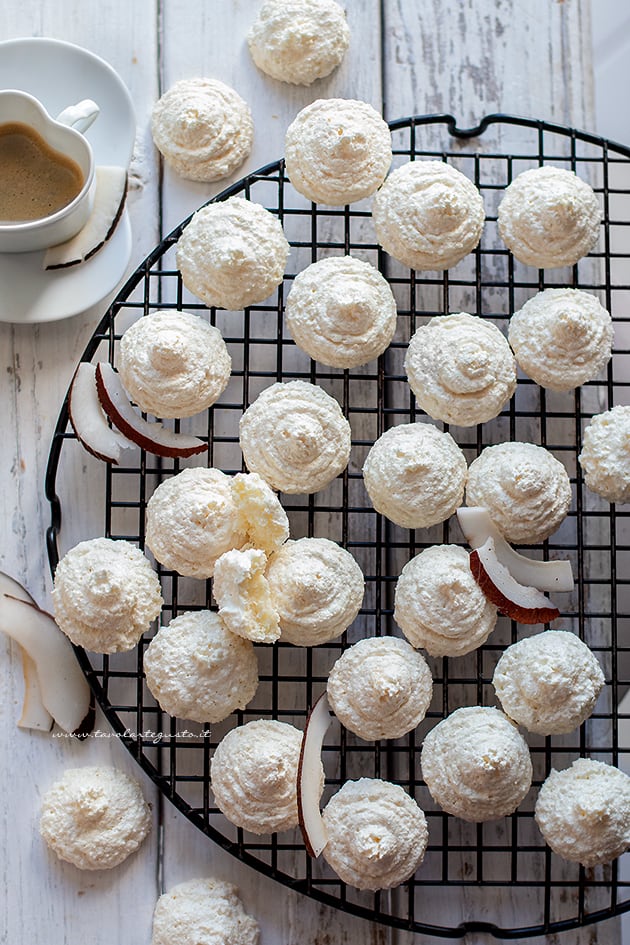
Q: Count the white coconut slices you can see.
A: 8